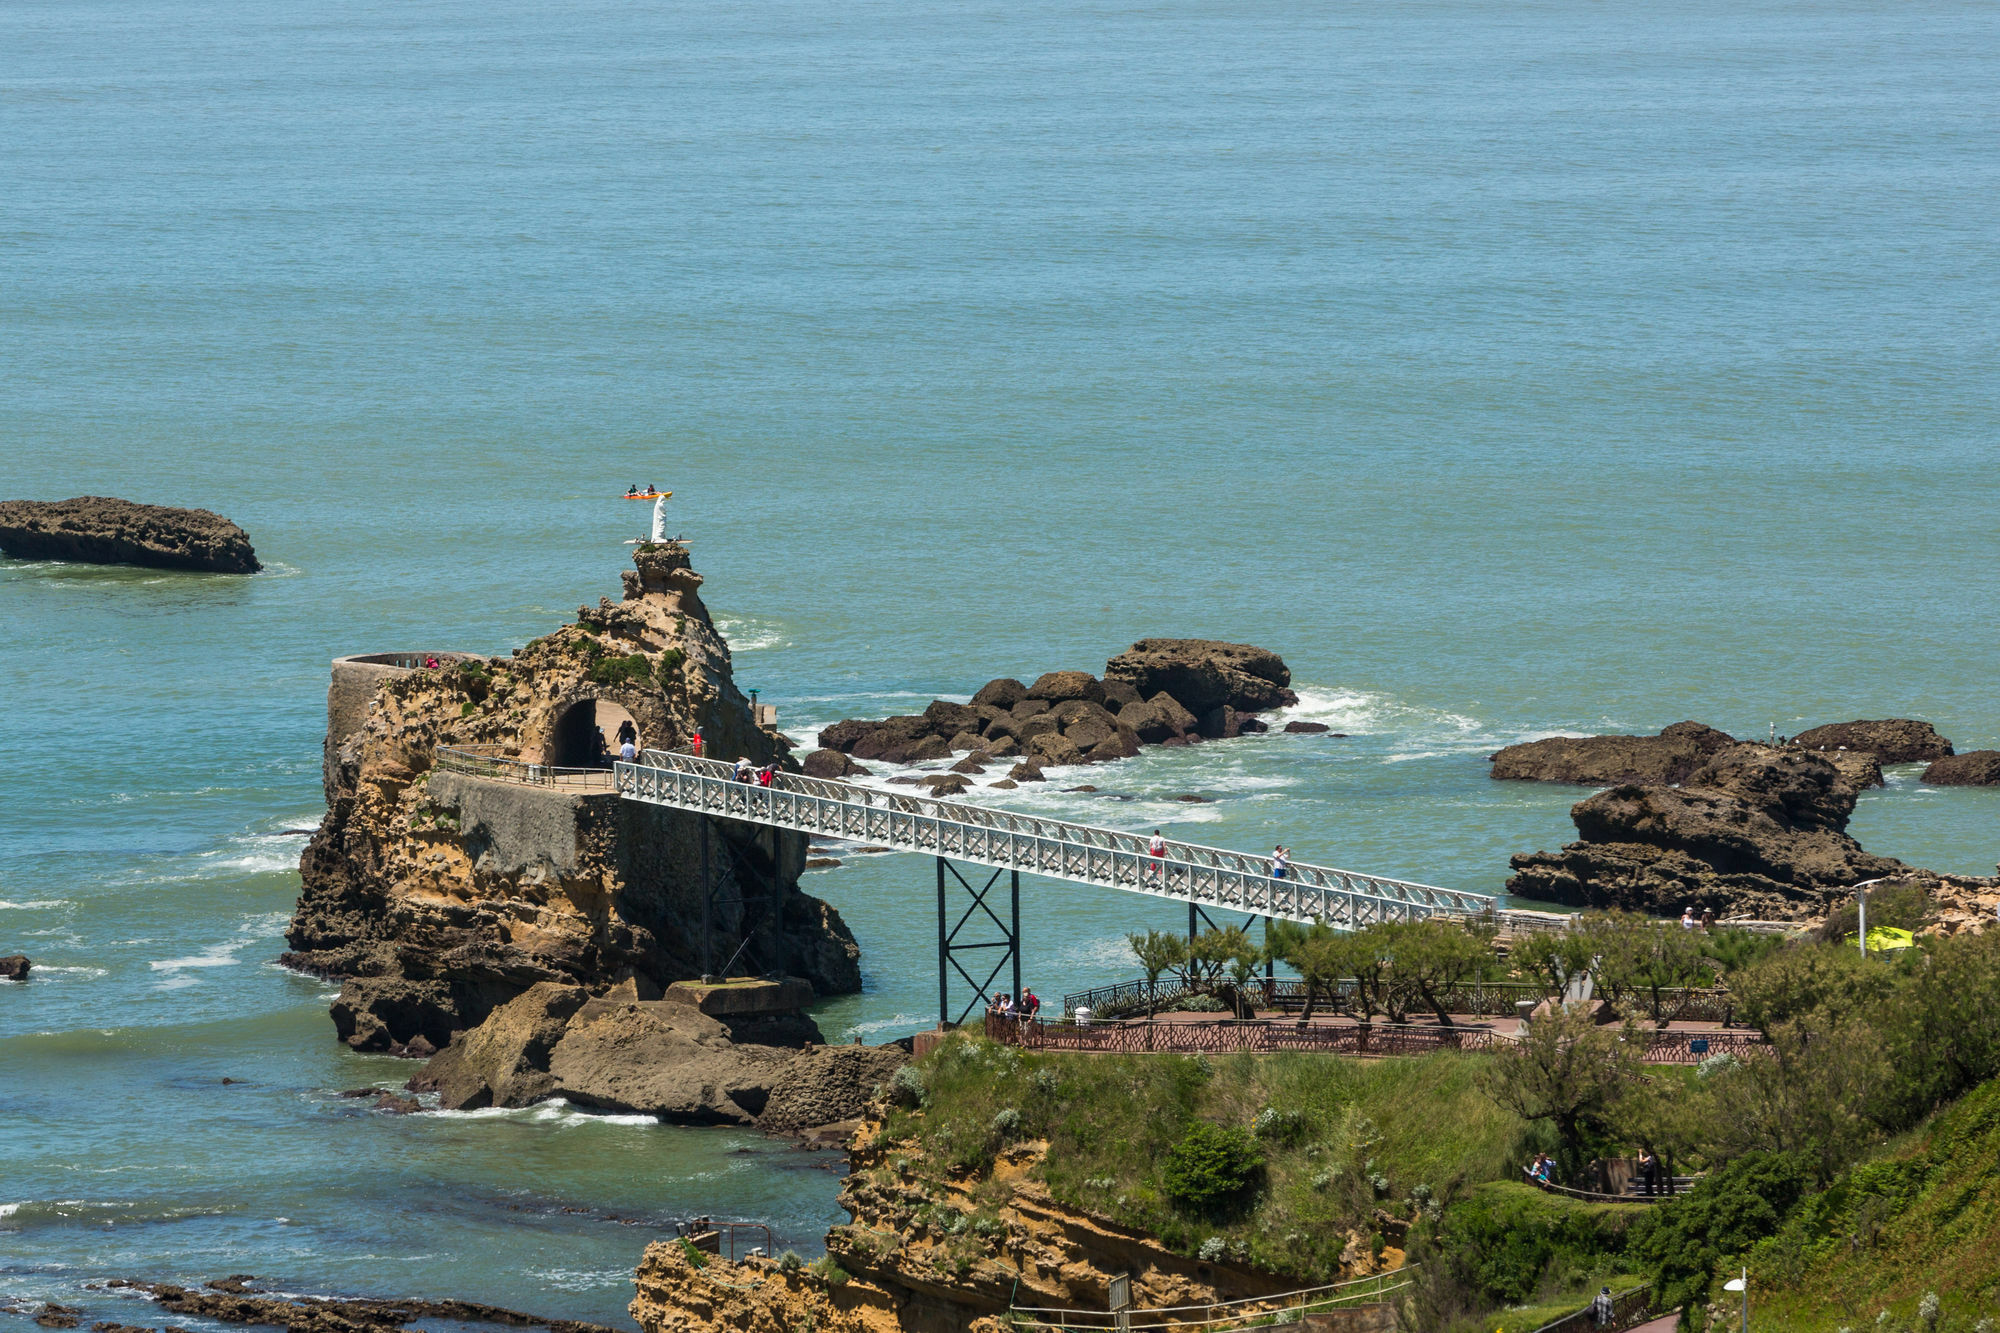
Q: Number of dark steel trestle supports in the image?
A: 3